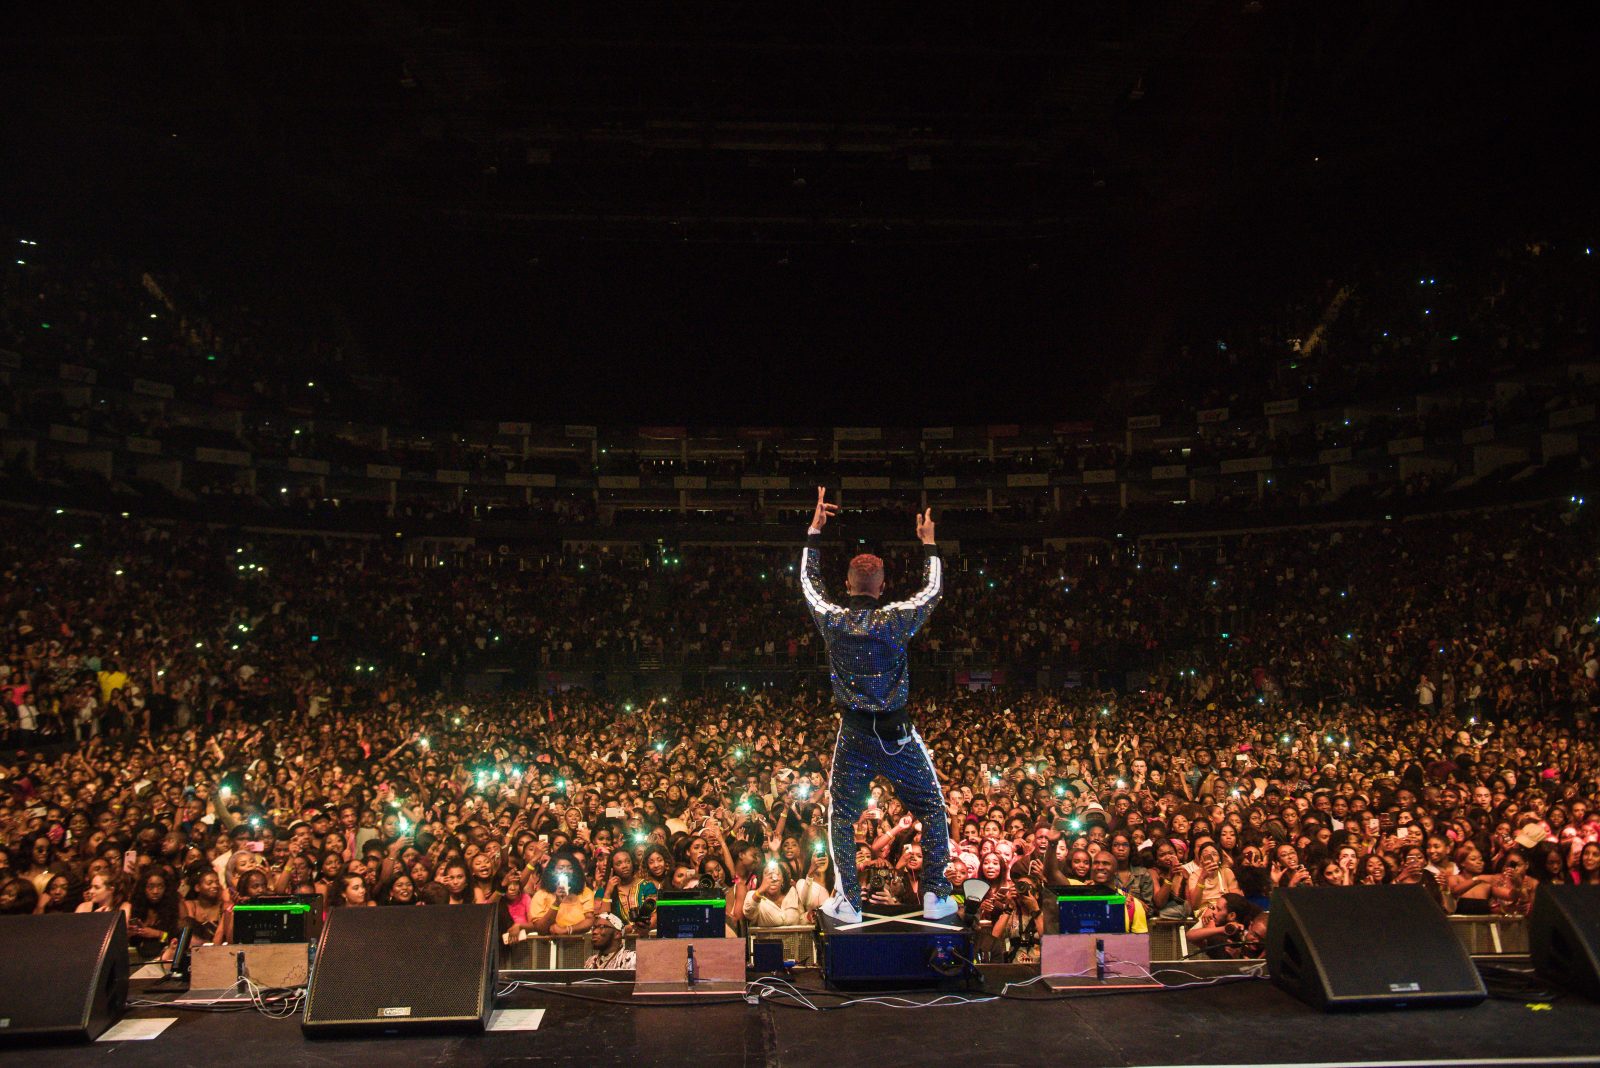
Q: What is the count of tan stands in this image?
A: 3